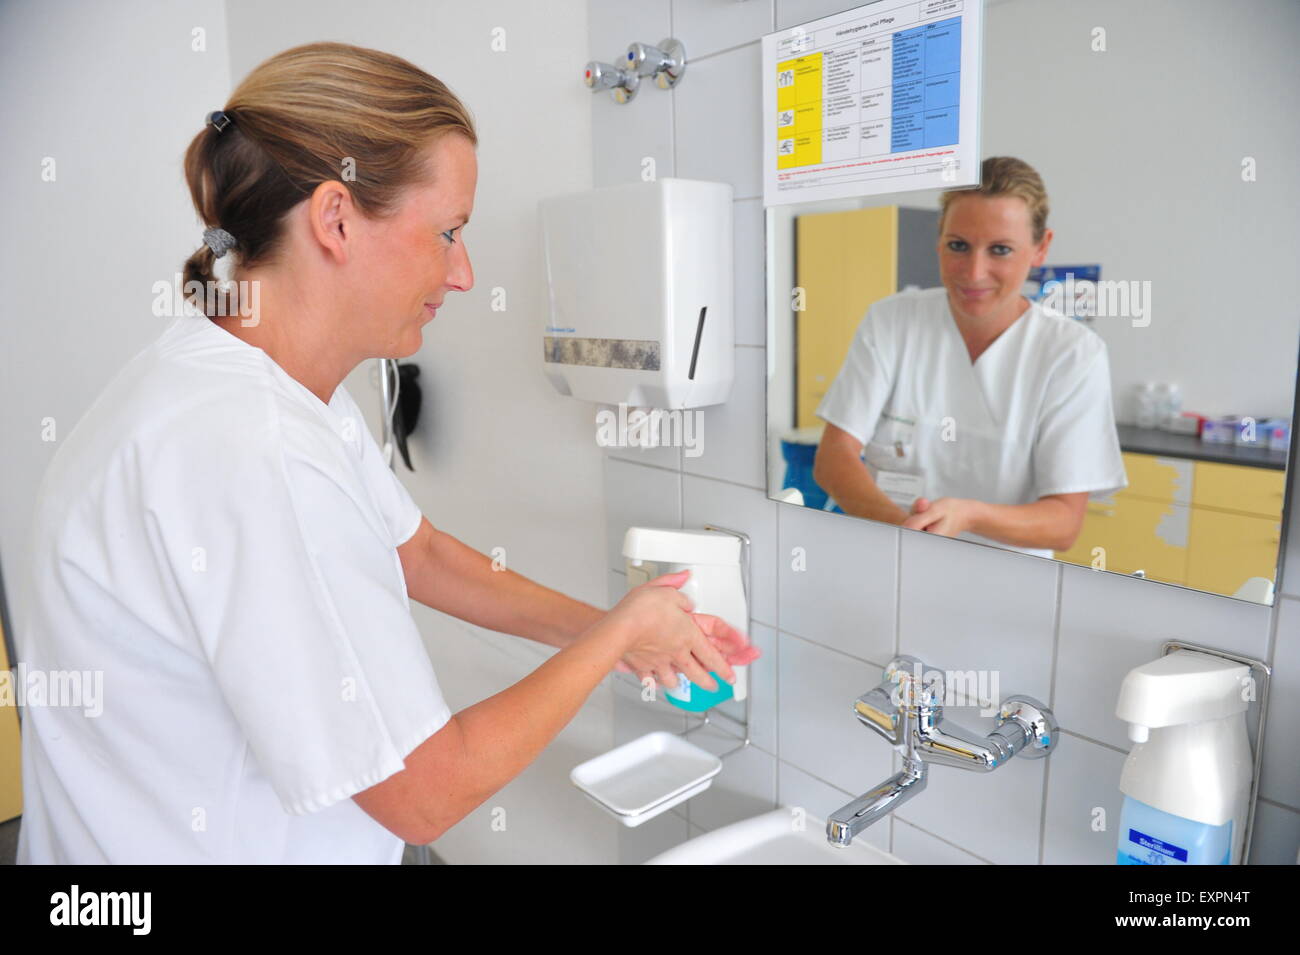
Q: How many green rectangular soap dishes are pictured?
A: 0